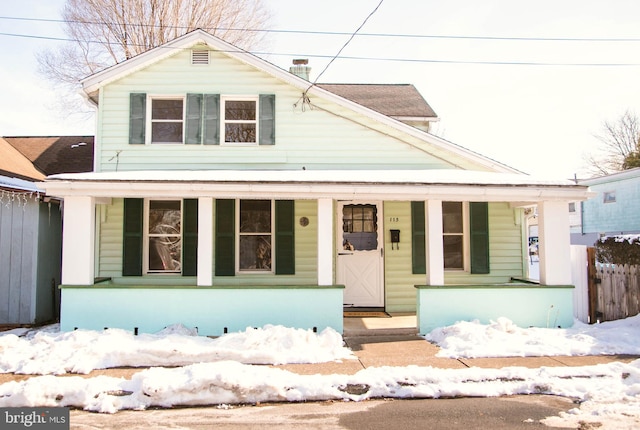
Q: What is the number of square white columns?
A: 5